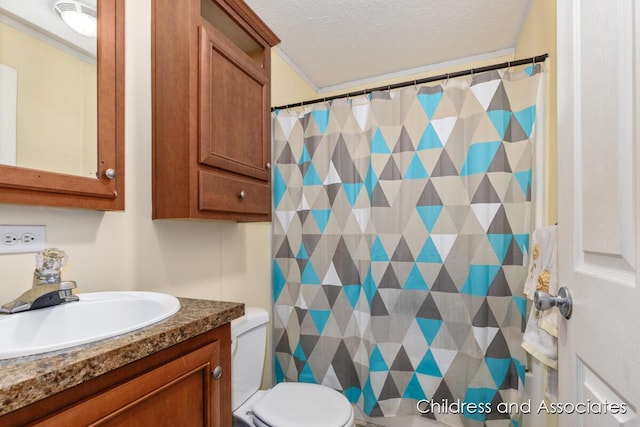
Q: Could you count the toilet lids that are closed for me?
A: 1